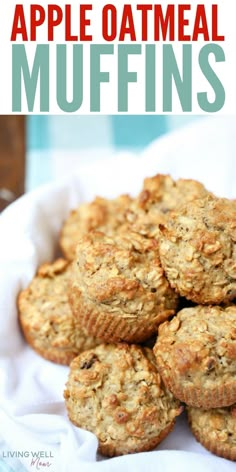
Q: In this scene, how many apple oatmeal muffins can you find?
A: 8